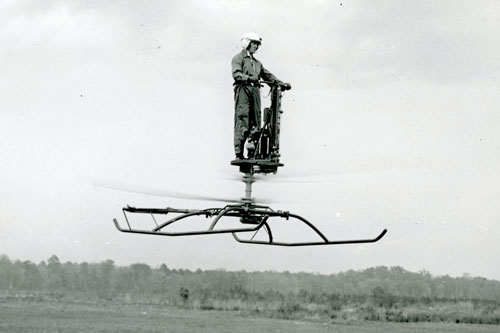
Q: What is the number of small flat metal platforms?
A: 1